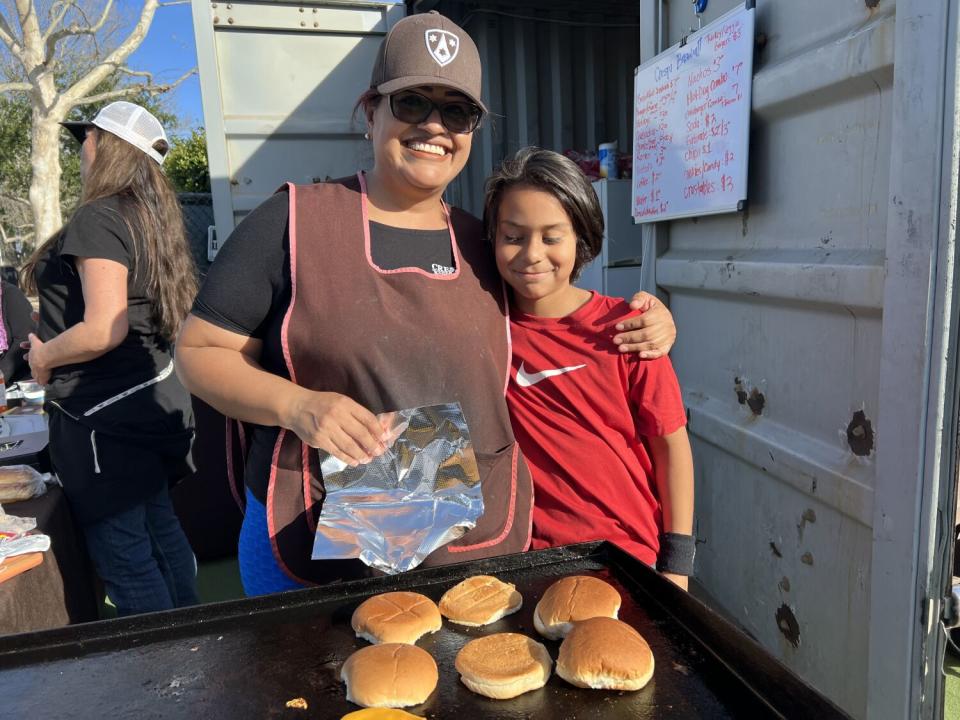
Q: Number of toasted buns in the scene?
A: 6